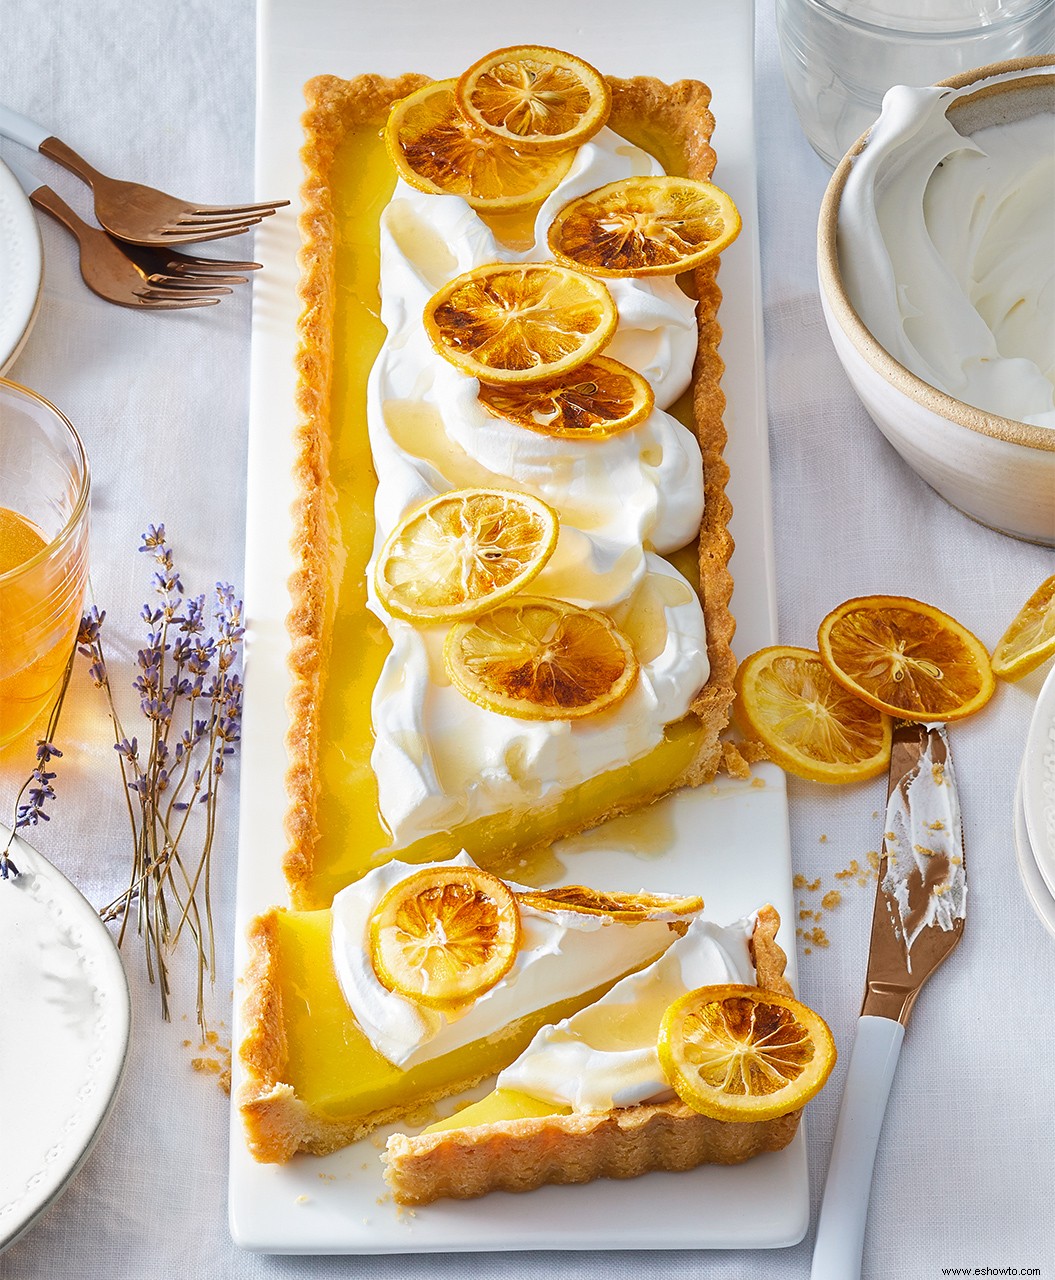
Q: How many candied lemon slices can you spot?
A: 13